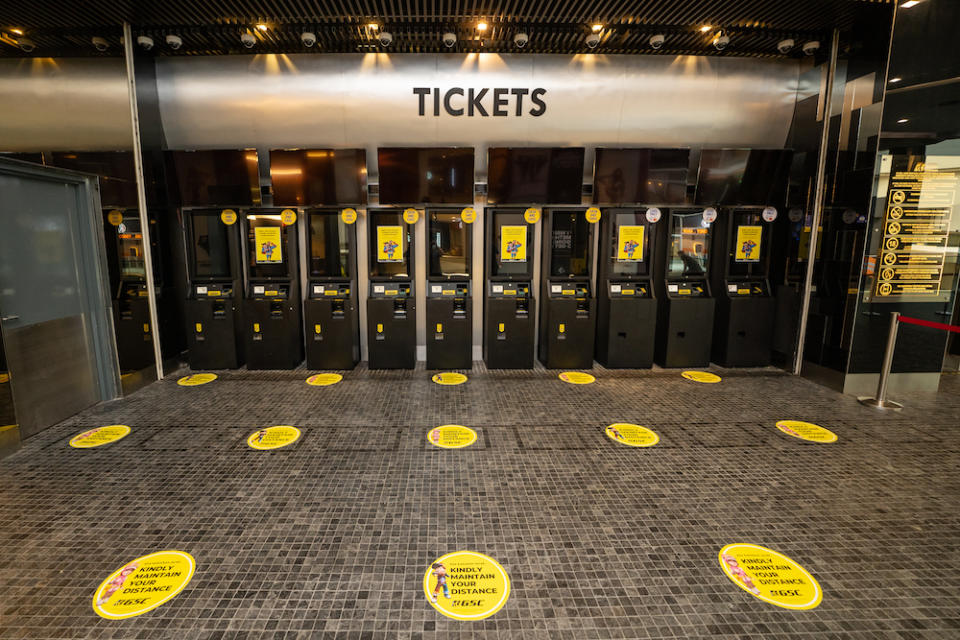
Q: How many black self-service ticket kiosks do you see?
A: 10